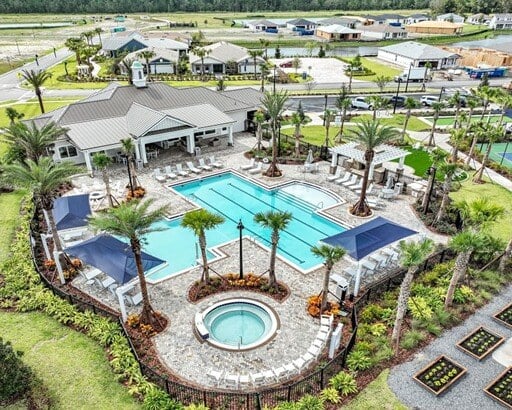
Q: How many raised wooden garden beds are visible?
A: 4